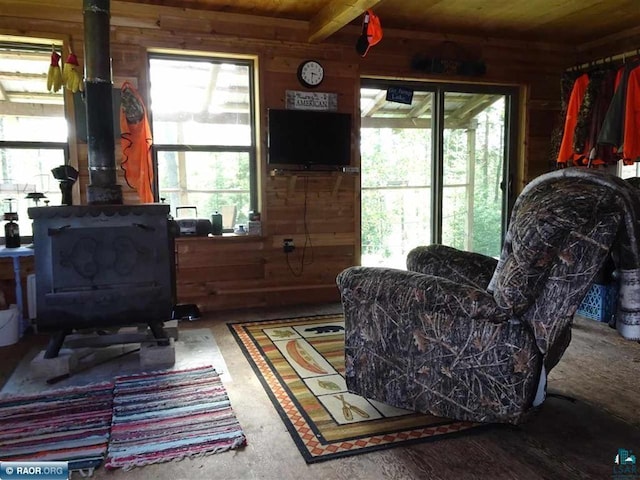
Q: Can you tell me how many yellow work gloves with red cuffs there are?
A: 2